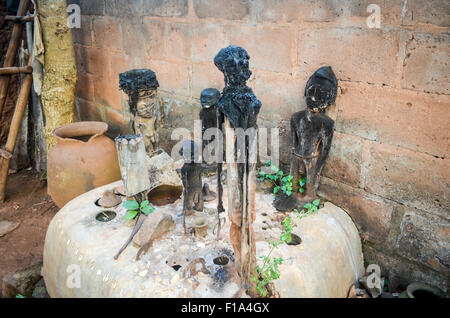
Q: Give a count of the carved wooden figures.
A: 5